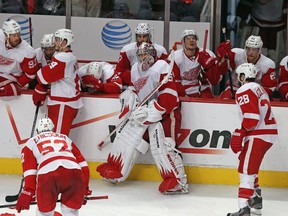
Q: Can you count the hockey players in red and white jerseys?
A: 11